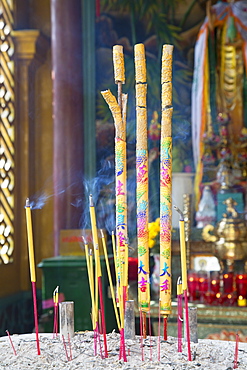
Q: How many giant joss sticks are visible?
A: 3